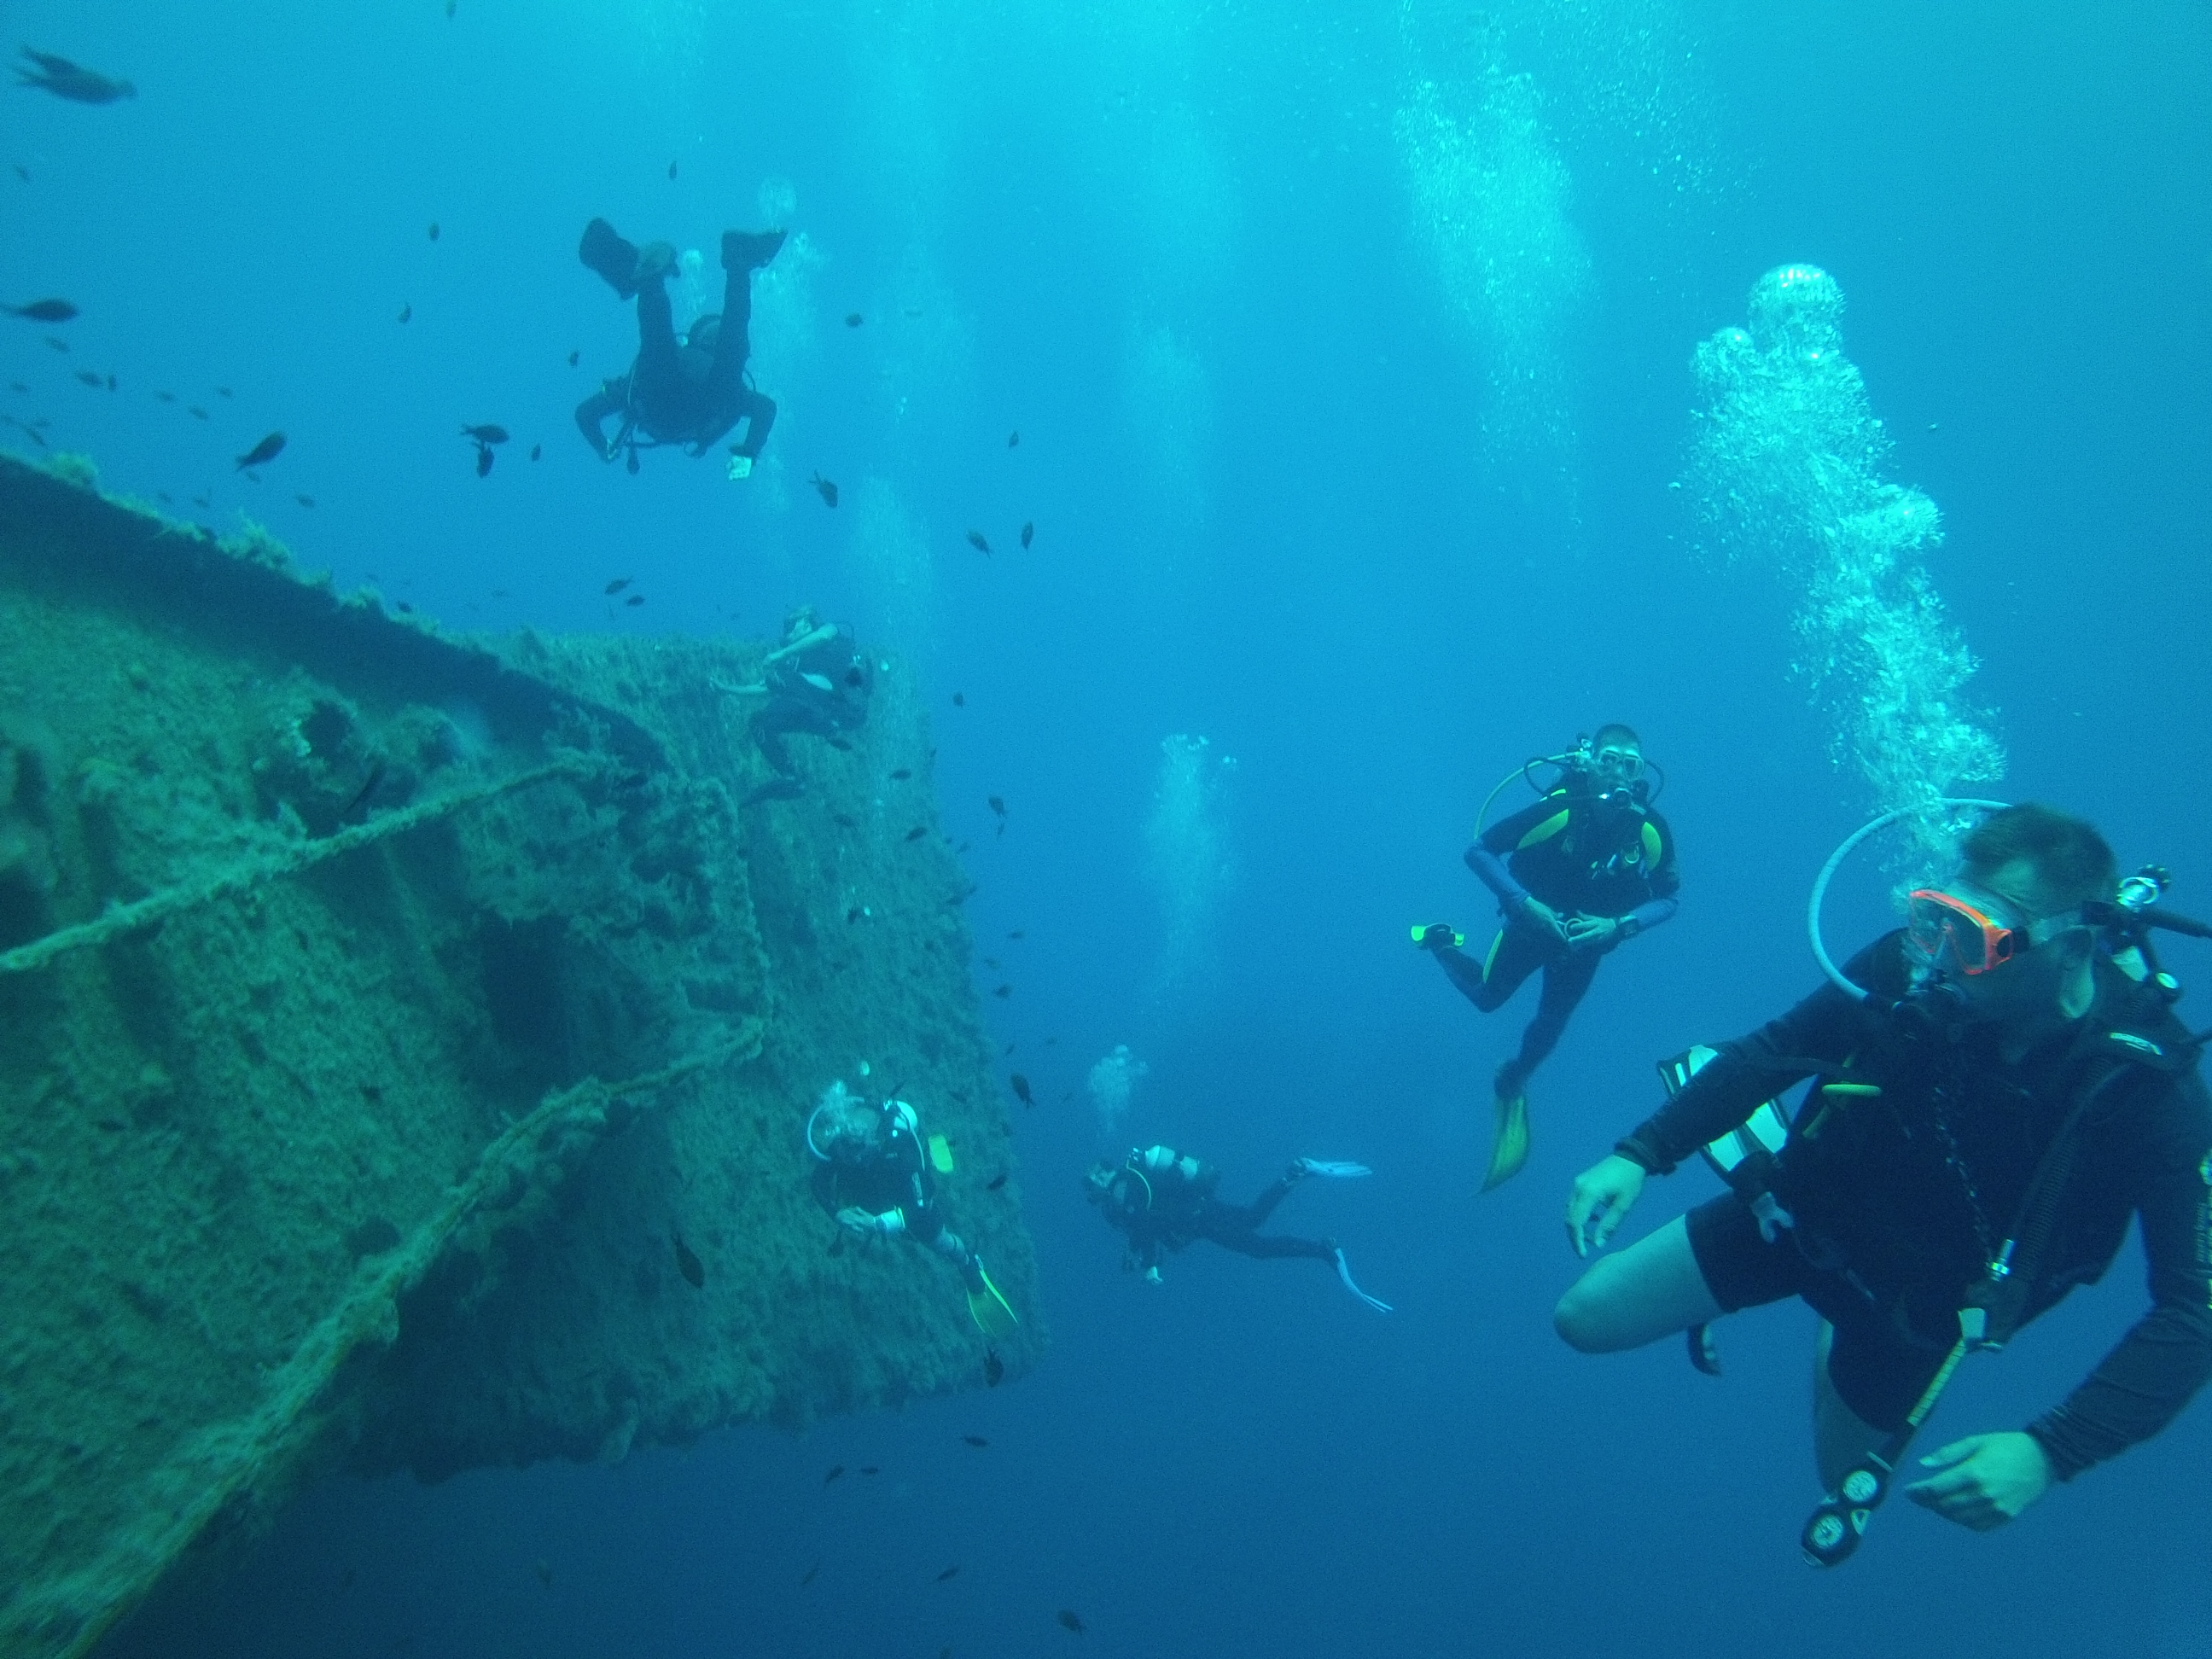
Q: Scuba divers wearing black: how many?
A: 6